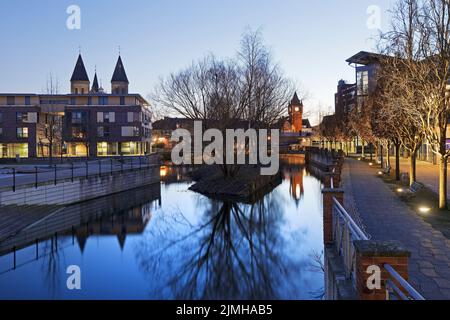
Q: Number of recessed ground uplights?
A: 5